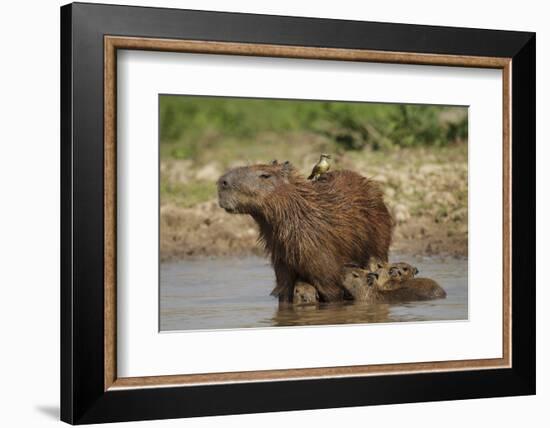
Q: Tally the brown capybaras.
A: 5